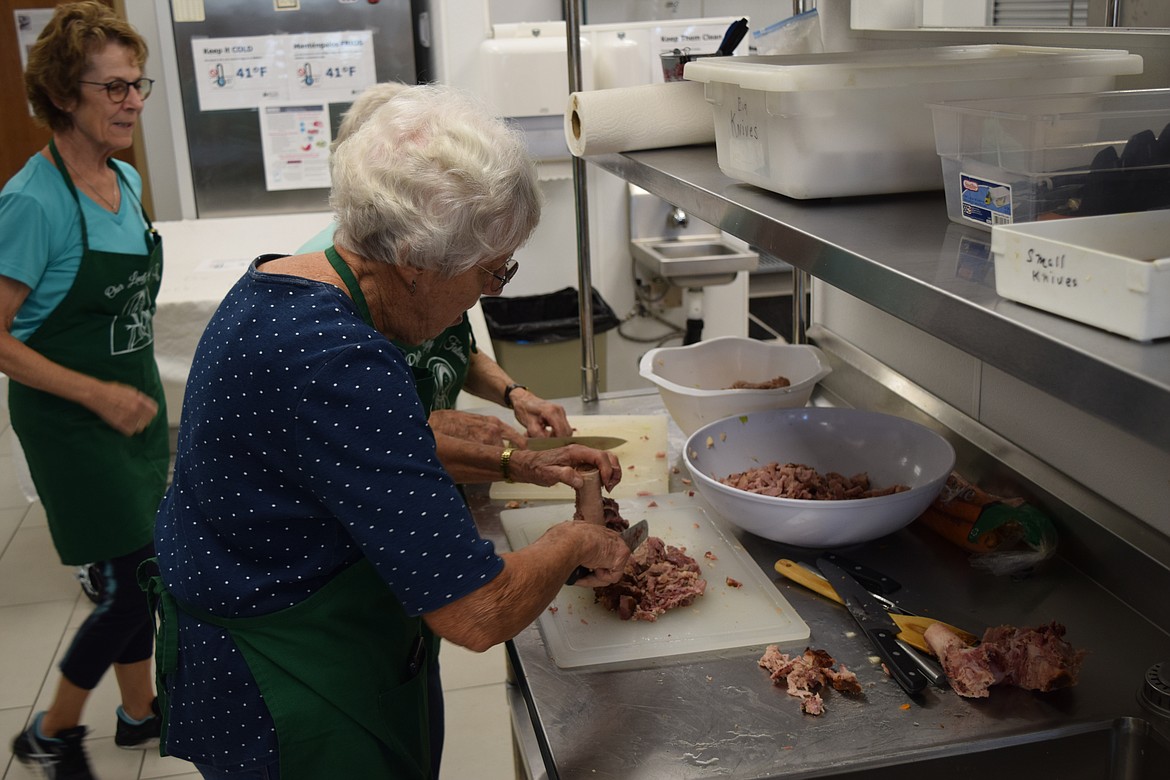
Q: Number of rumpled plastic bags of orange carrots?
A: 1